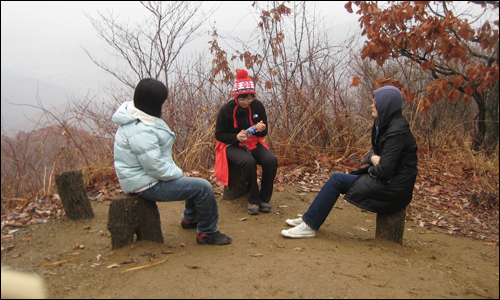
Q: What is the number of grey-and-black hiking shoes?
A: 2